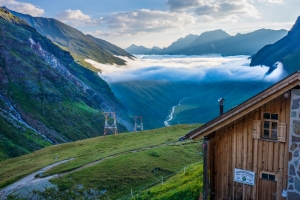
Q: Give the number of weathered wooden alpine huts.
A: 1